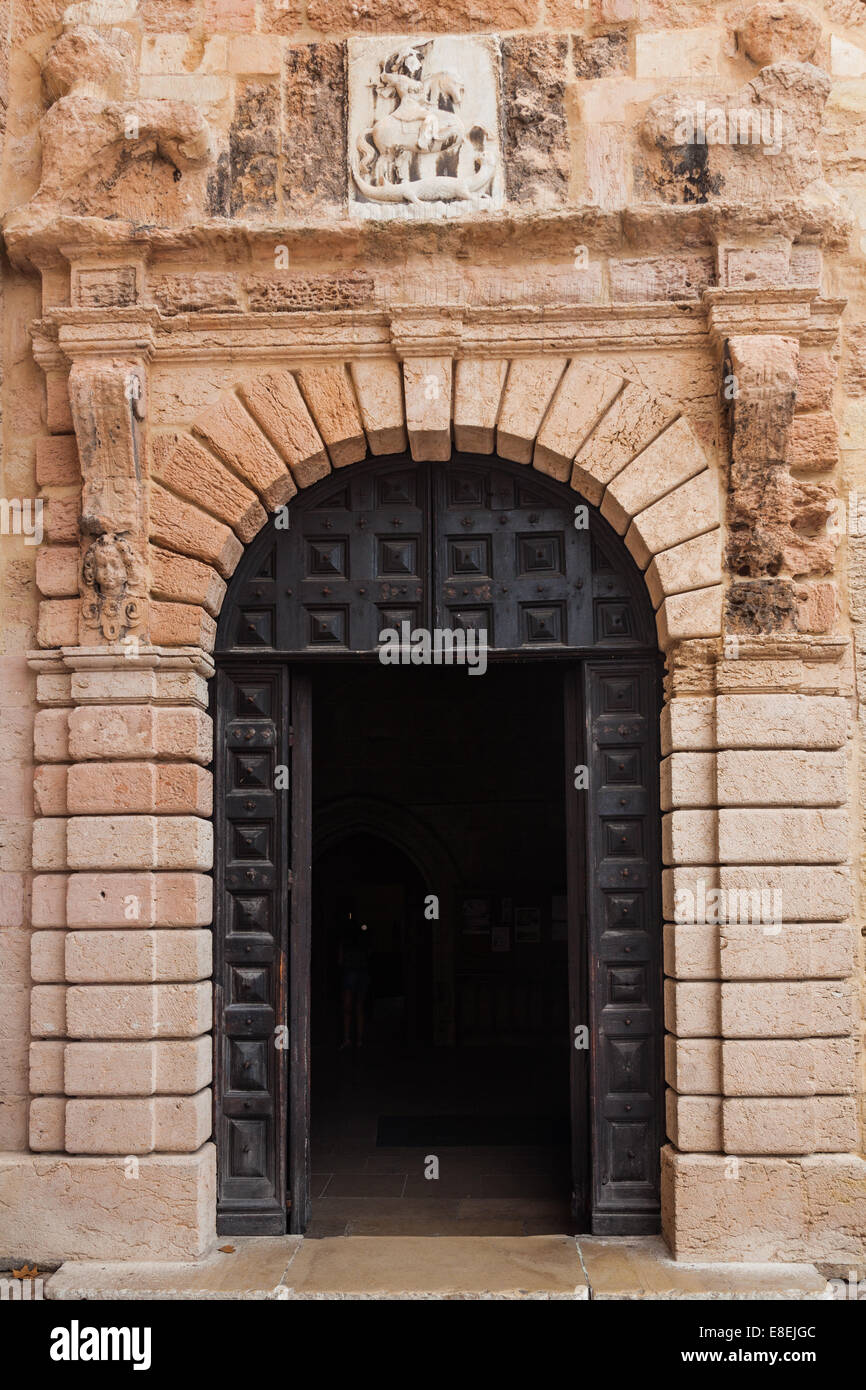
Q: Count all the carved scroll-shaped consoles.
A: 2